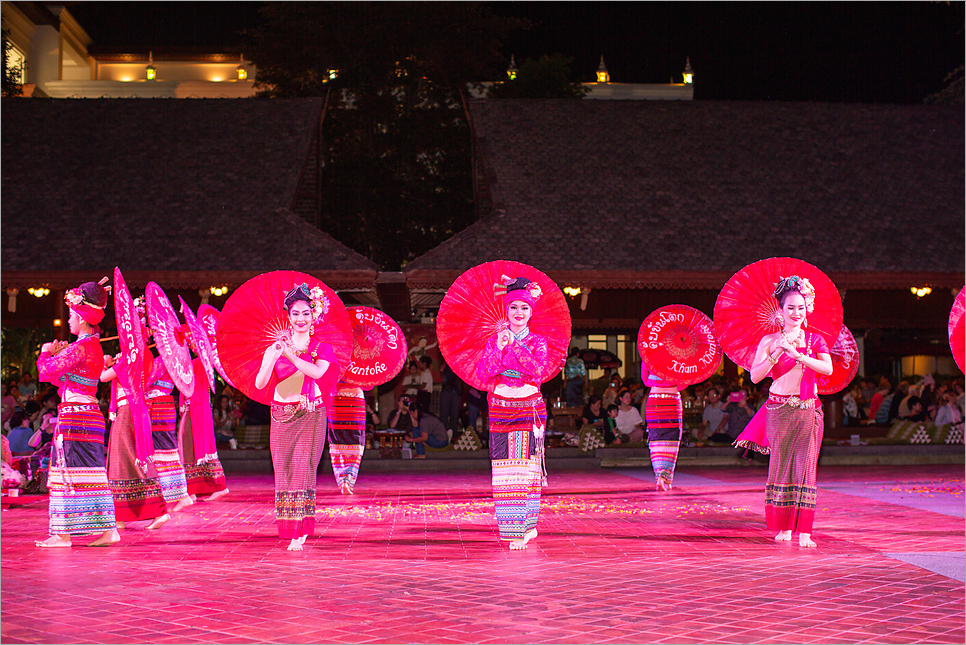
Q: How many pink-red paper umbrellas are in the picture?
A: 11